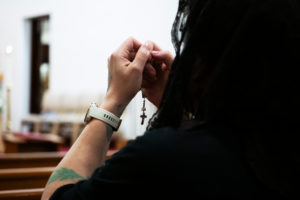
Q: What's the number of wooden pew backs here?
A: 3